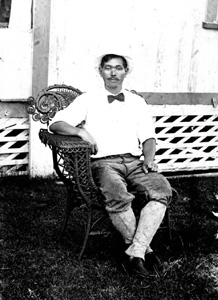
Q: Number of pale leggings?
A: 2